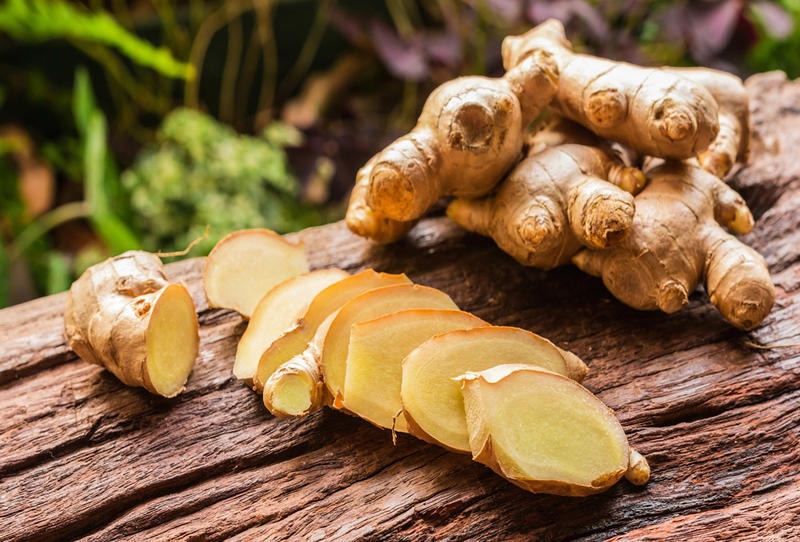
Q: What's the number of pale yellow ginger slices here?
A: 7